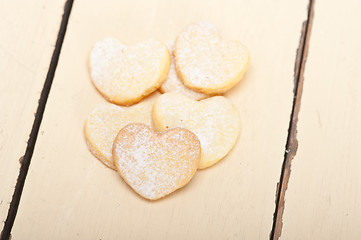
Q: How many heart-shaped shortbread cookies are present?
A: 6